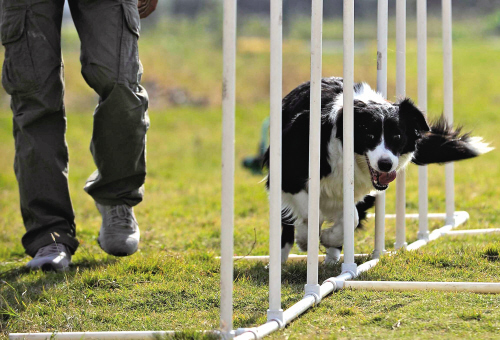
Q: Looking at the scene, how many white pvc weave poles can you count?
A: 8